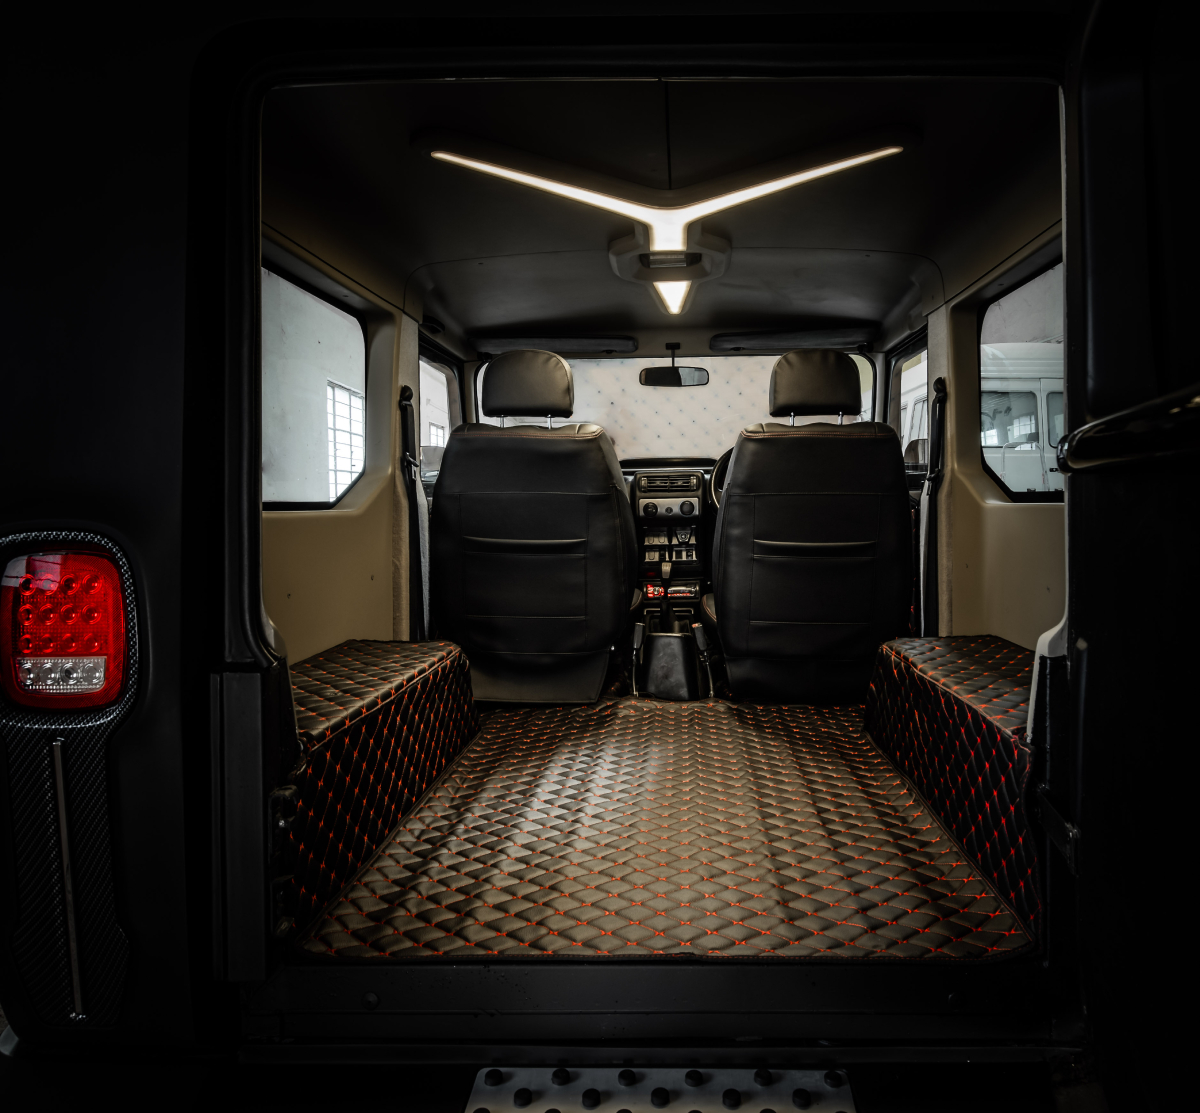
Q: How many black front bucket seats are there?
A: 2